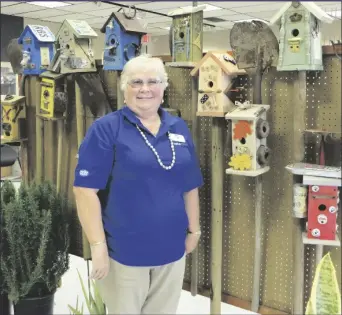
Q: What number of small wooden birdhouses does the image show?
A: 10